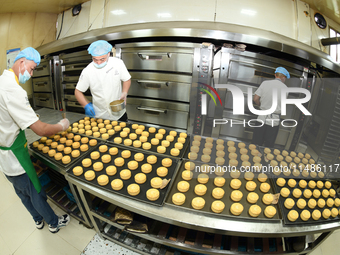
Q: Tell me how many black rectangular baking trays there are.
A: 8